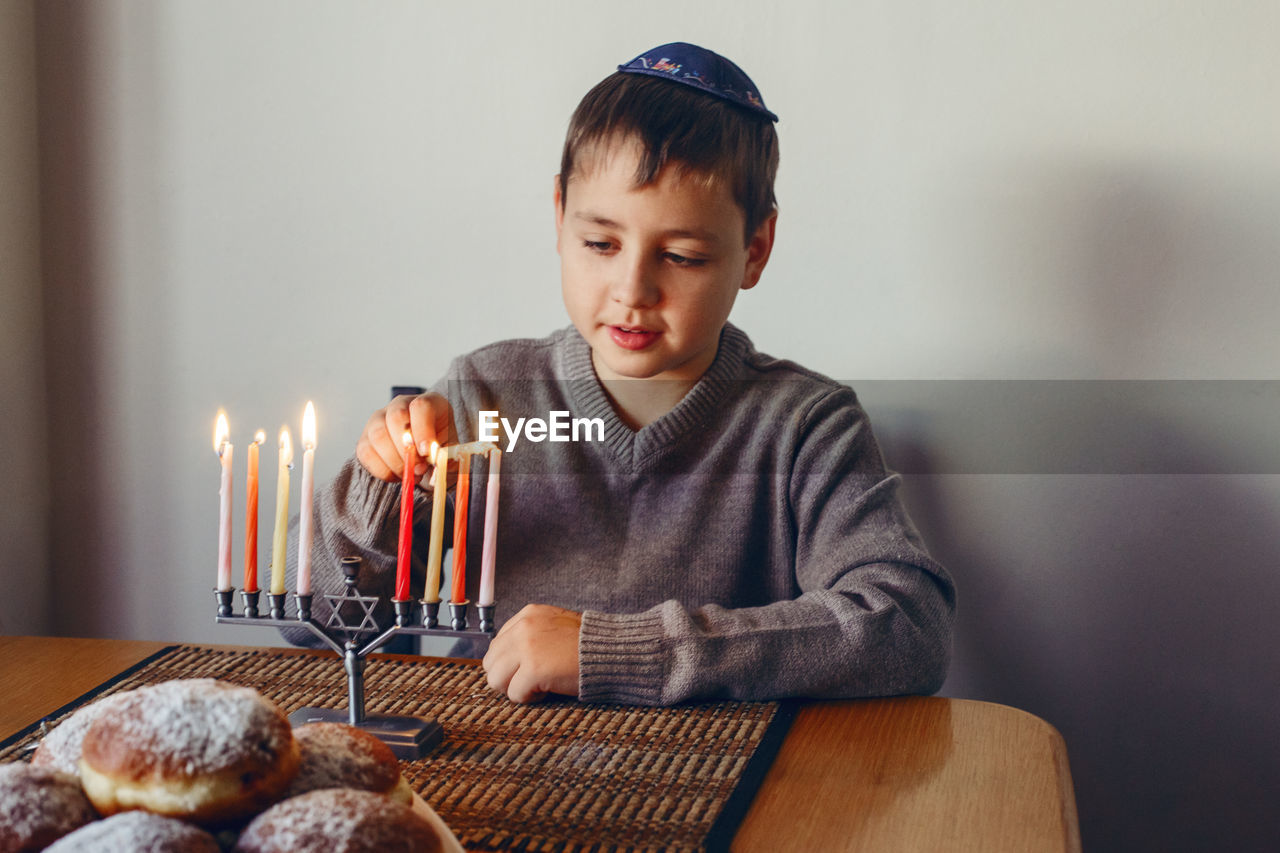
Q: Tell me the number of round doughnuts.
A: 6